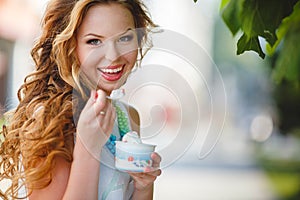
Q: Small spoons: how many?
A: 1